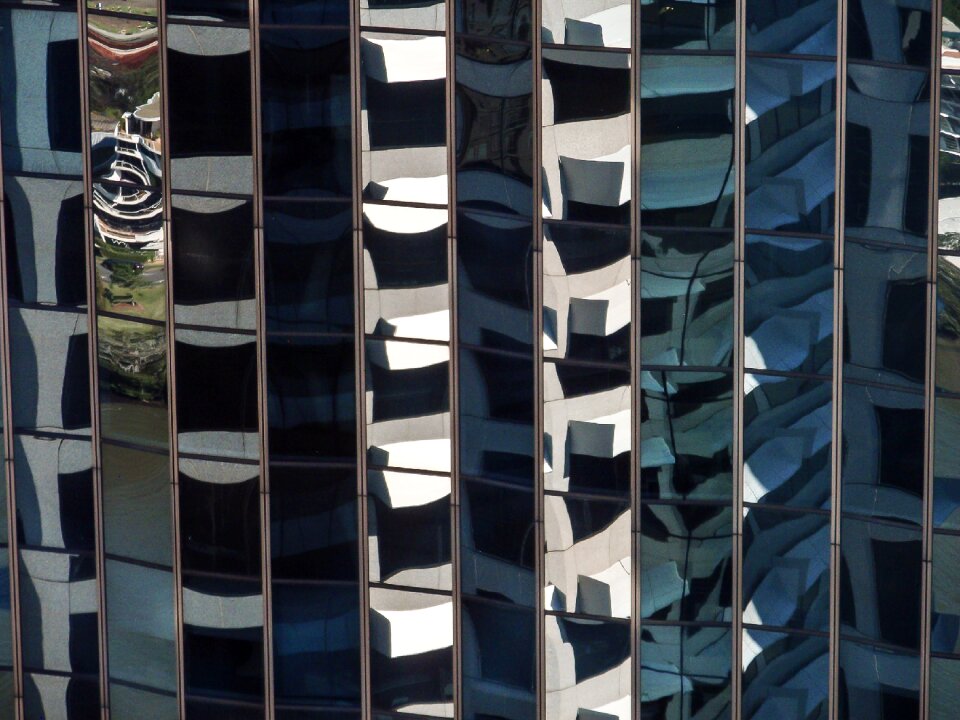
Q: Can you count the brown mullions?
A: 11